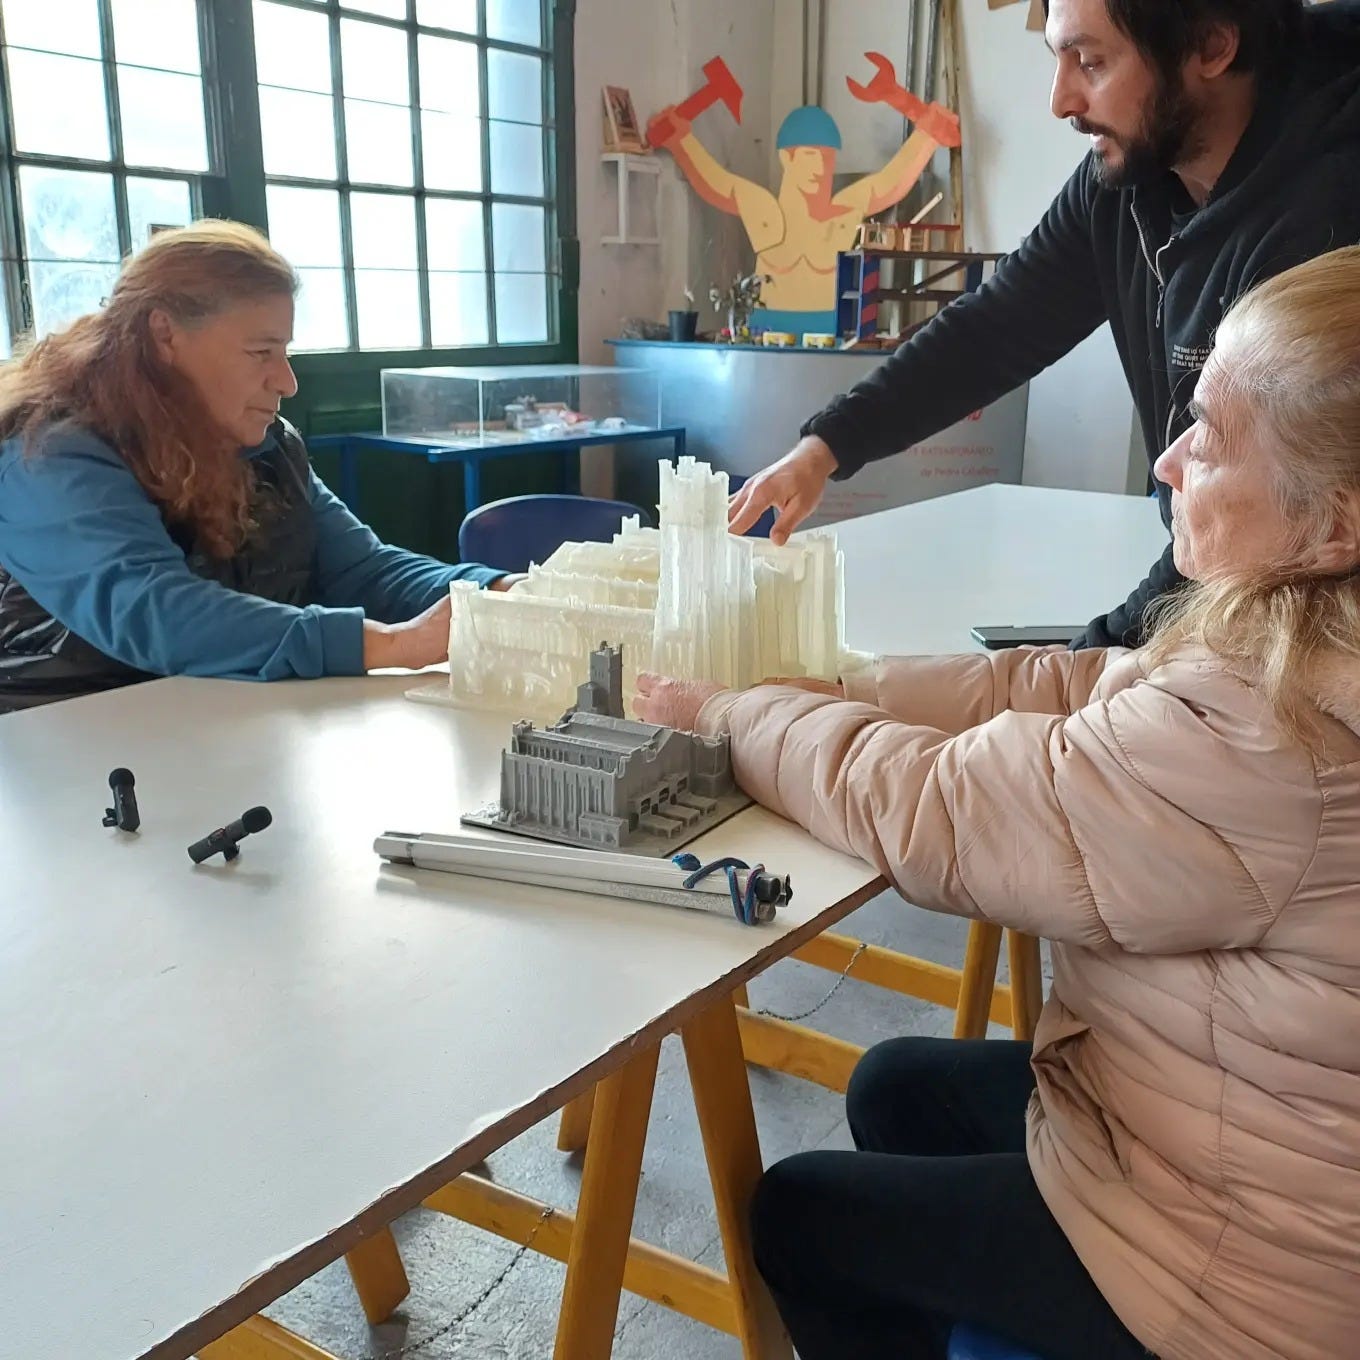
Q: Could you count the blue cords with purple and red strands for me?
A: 1